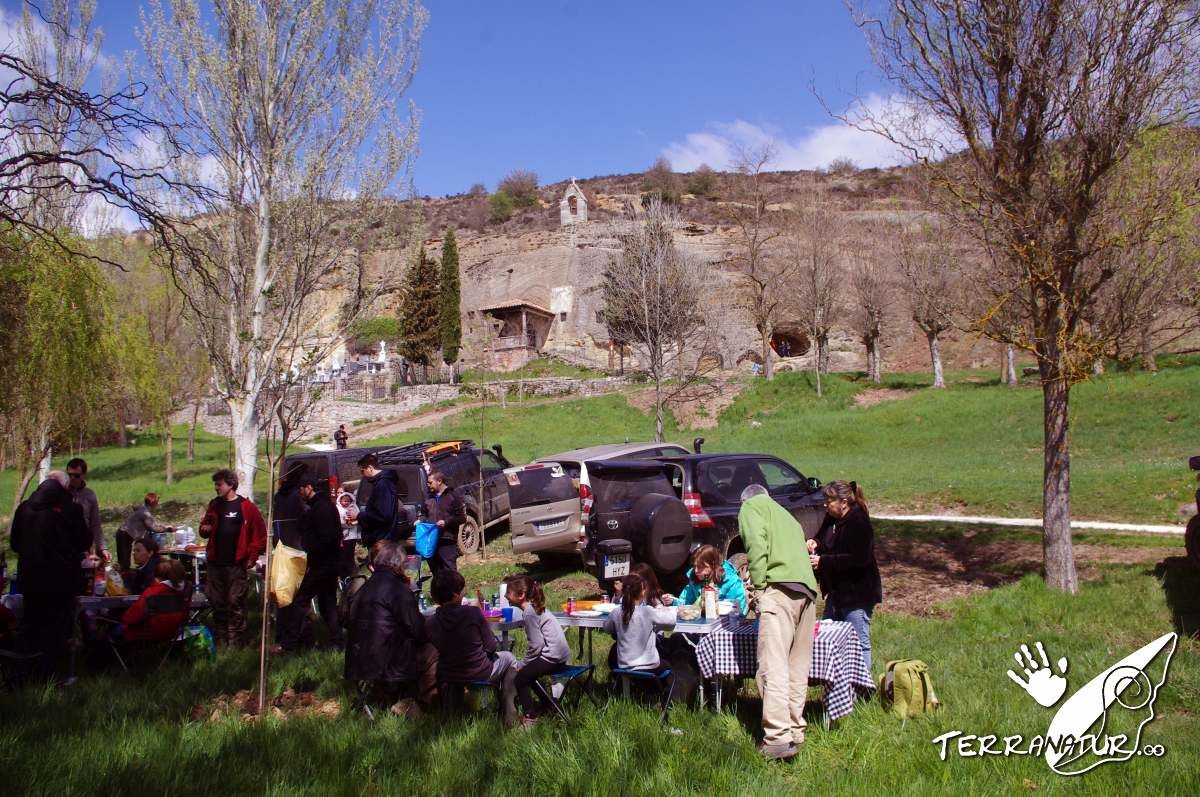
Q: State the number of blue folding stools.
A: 3